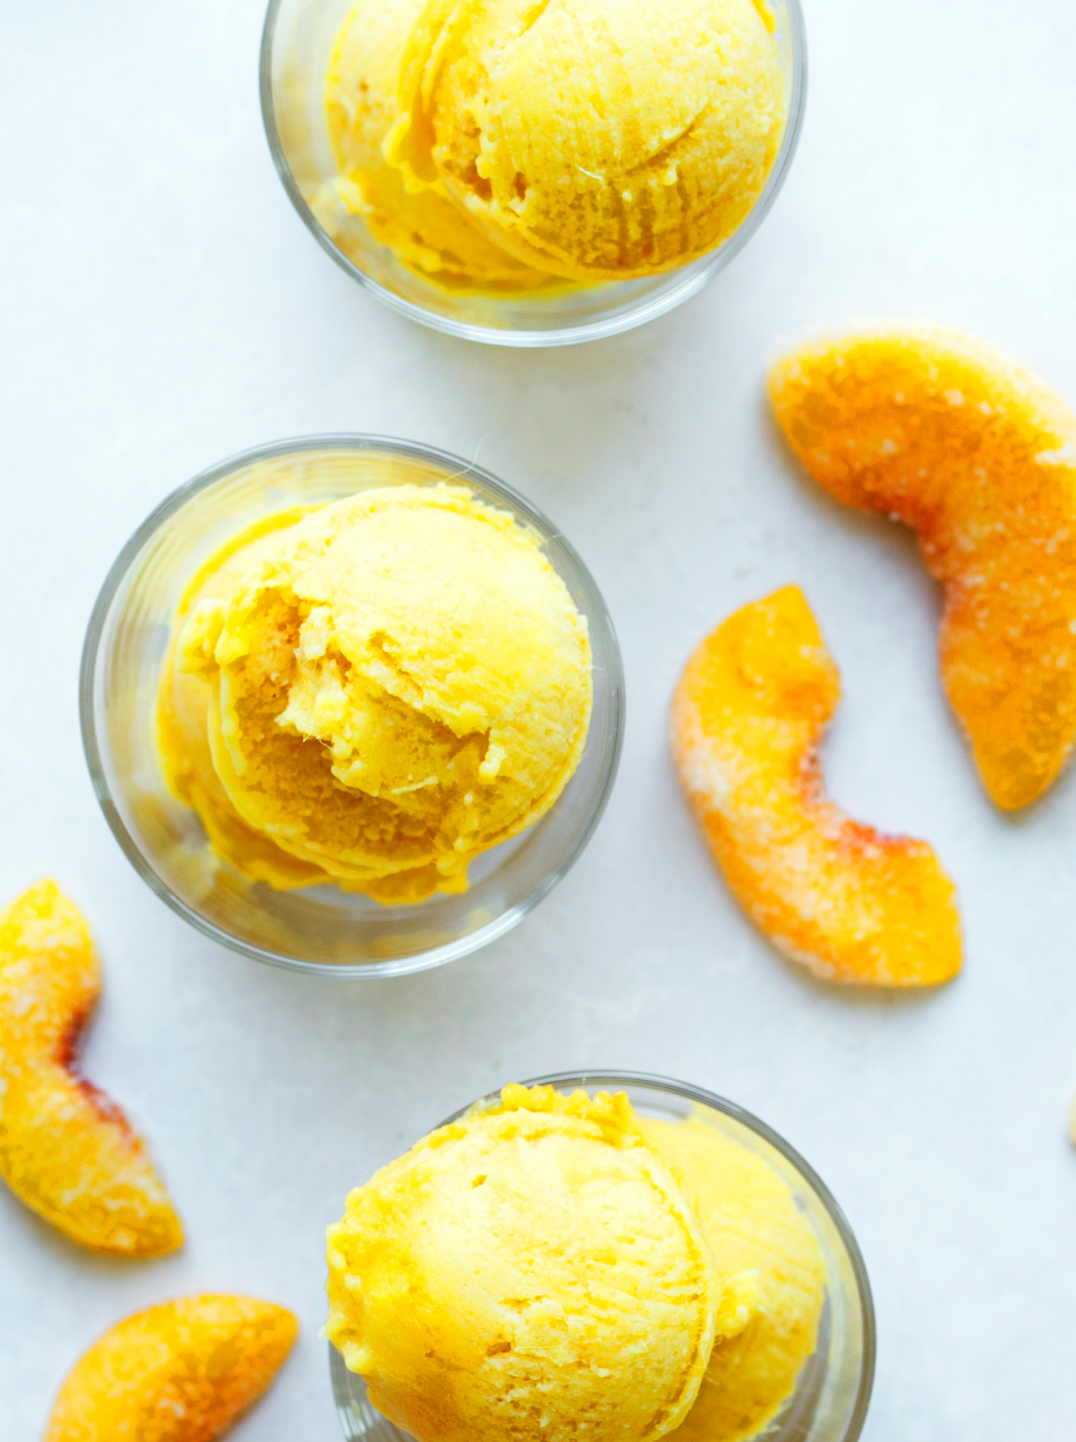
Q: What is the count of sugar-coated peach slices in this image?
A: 4